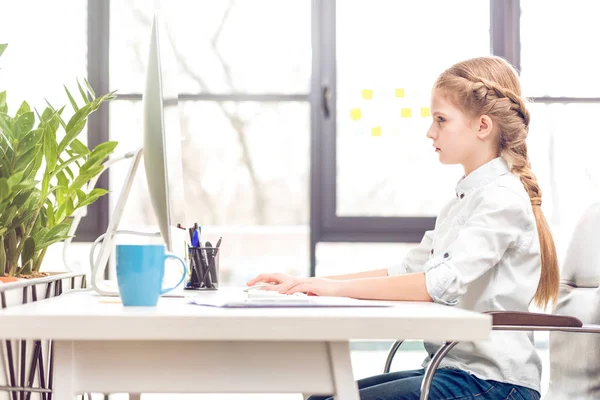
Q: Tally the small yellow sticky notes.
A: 6